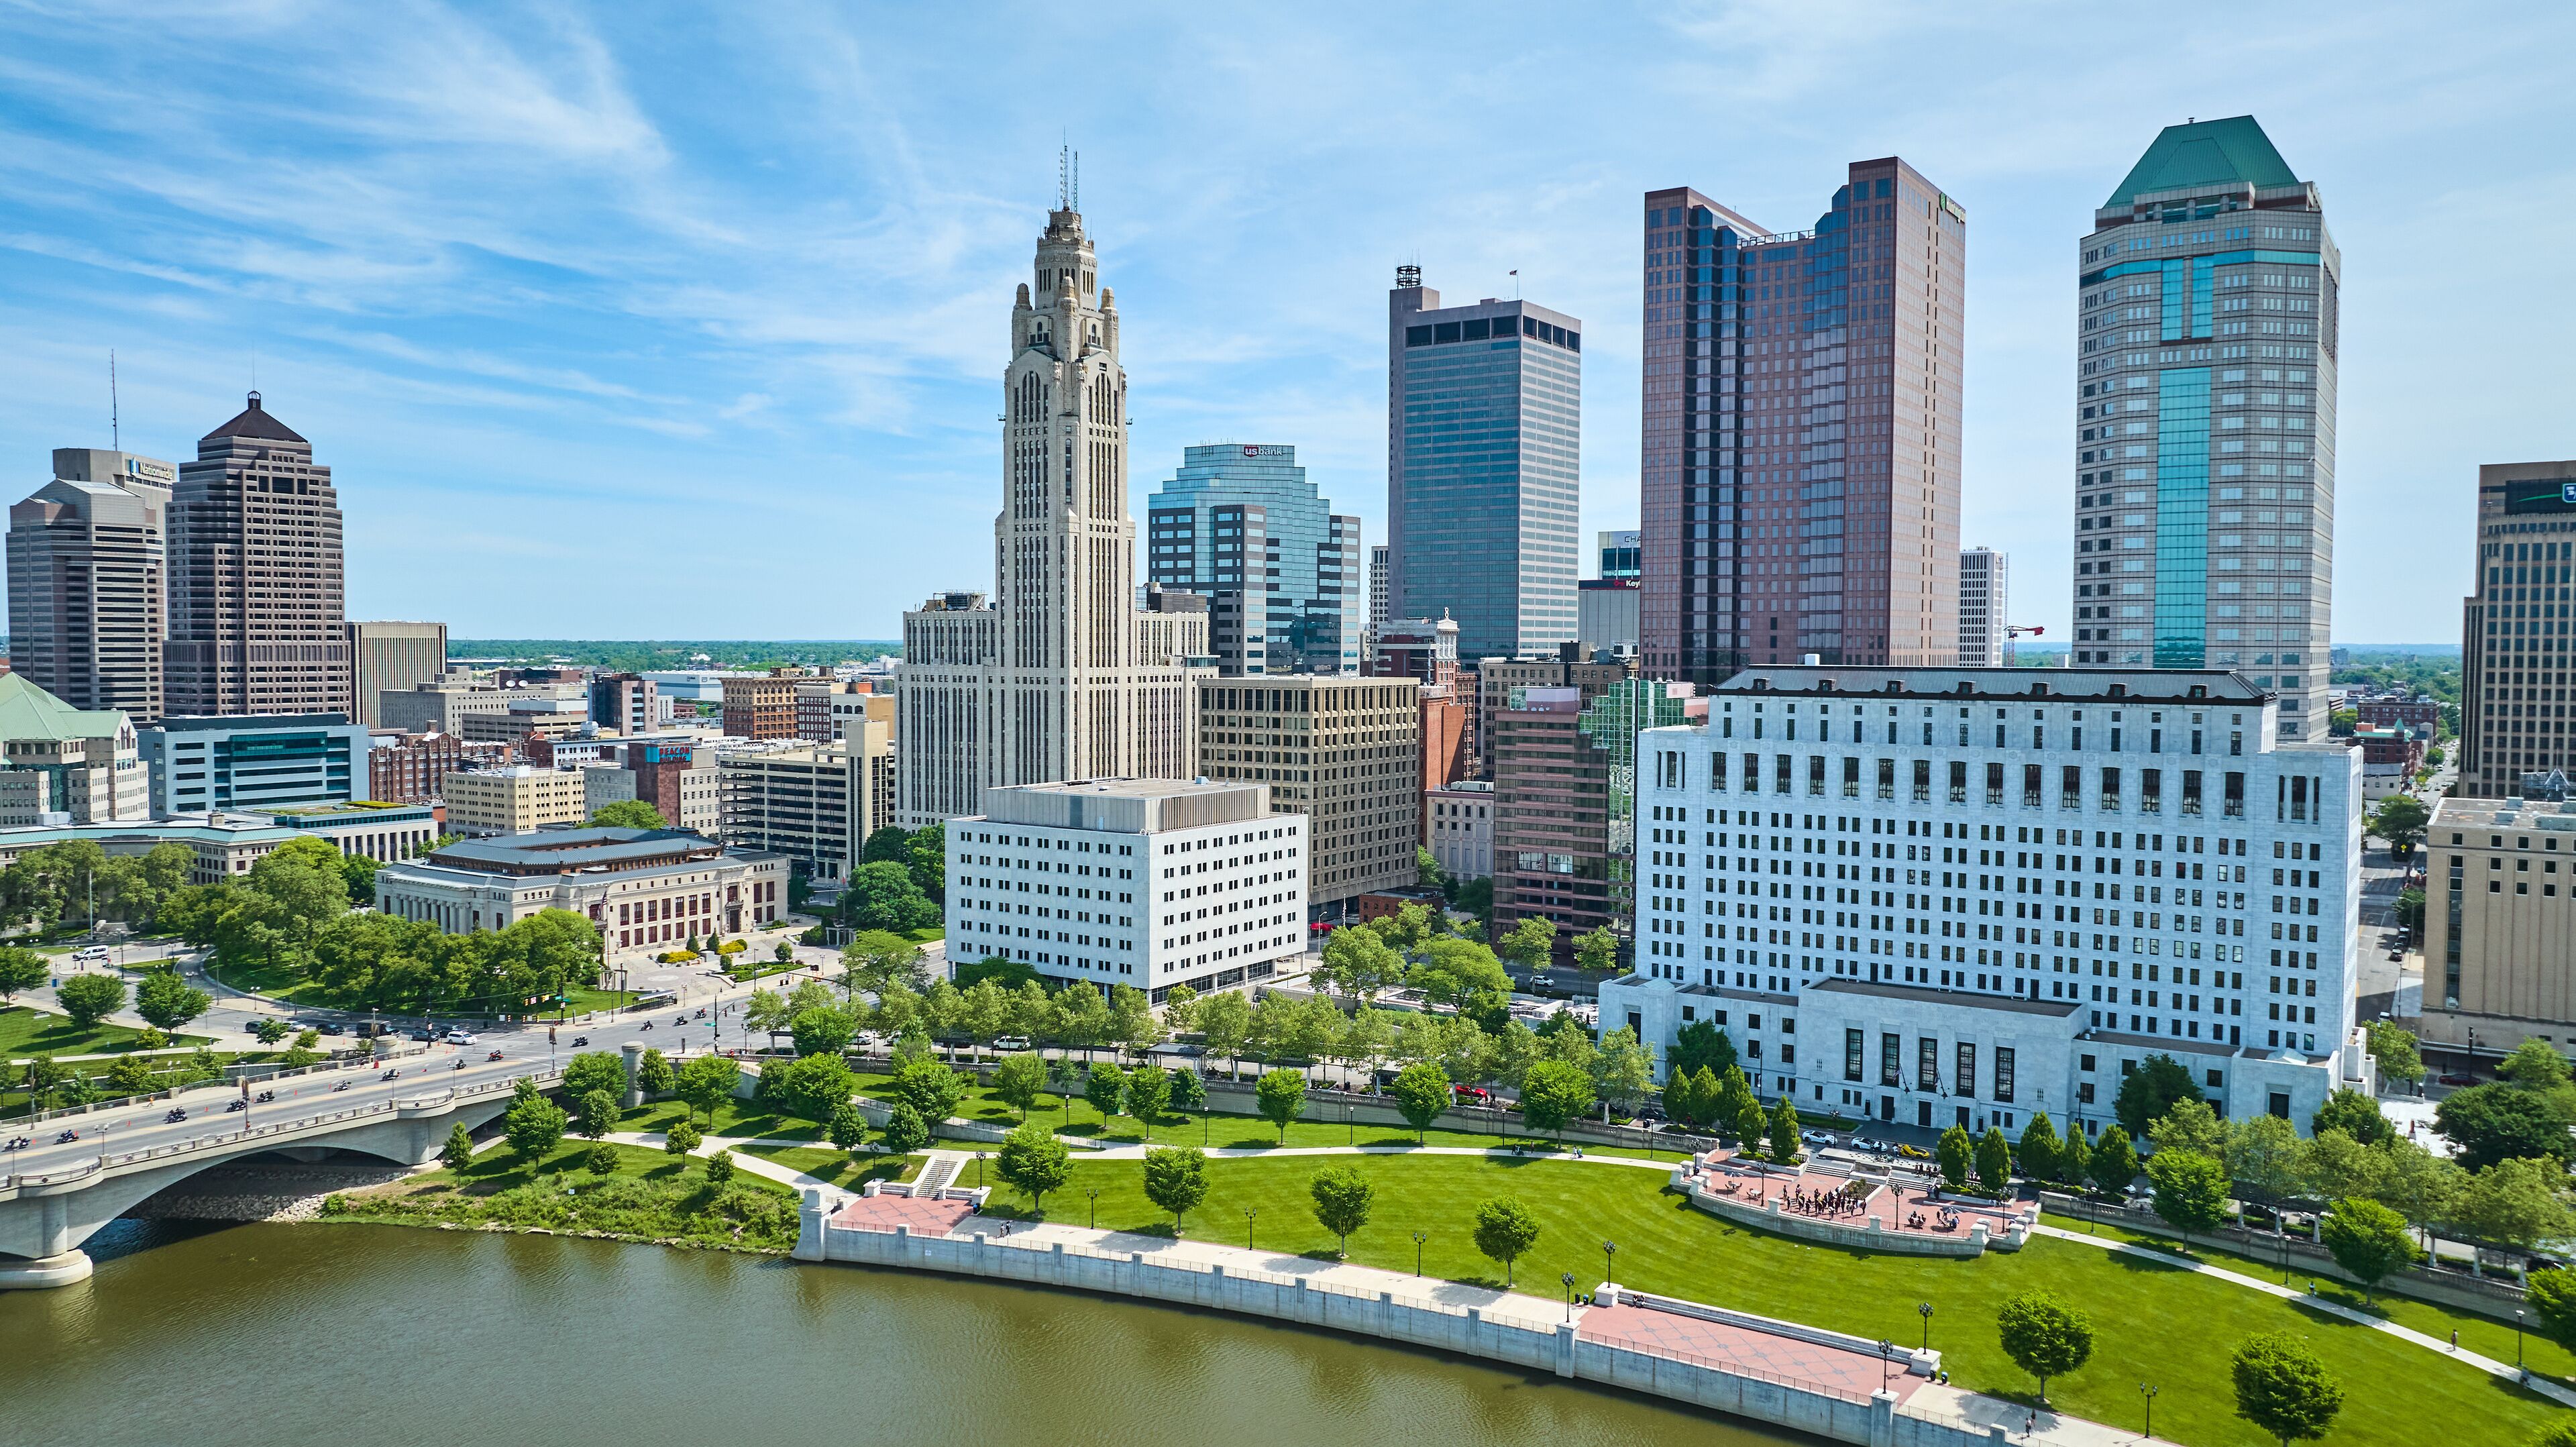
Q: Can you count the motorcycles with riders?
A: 13